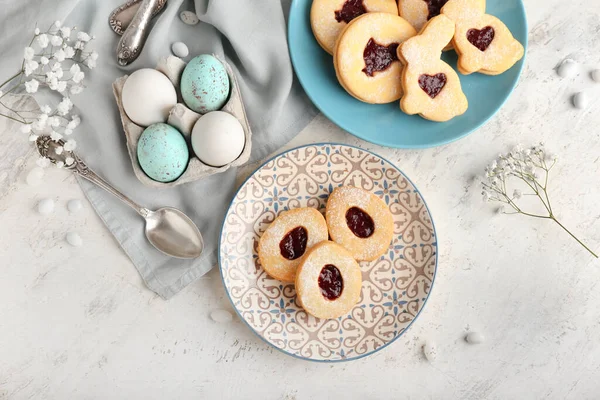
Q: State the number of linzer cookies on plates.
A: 8